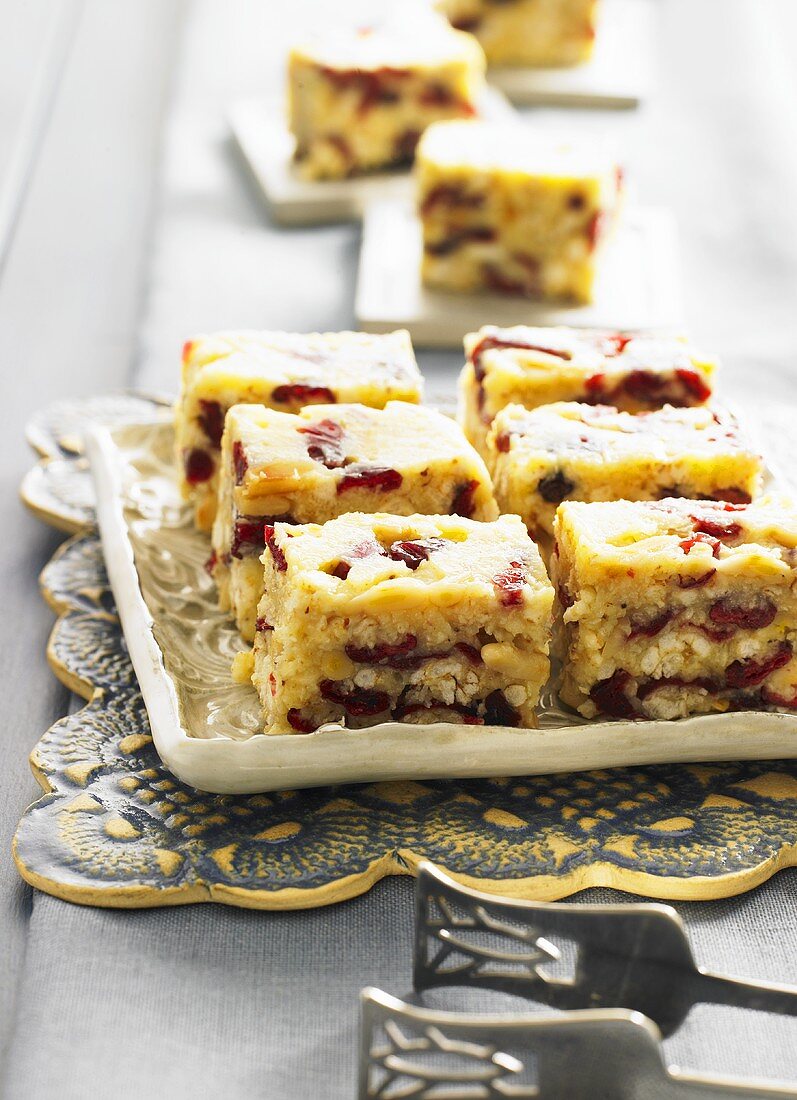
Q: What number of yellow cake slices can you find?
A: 9